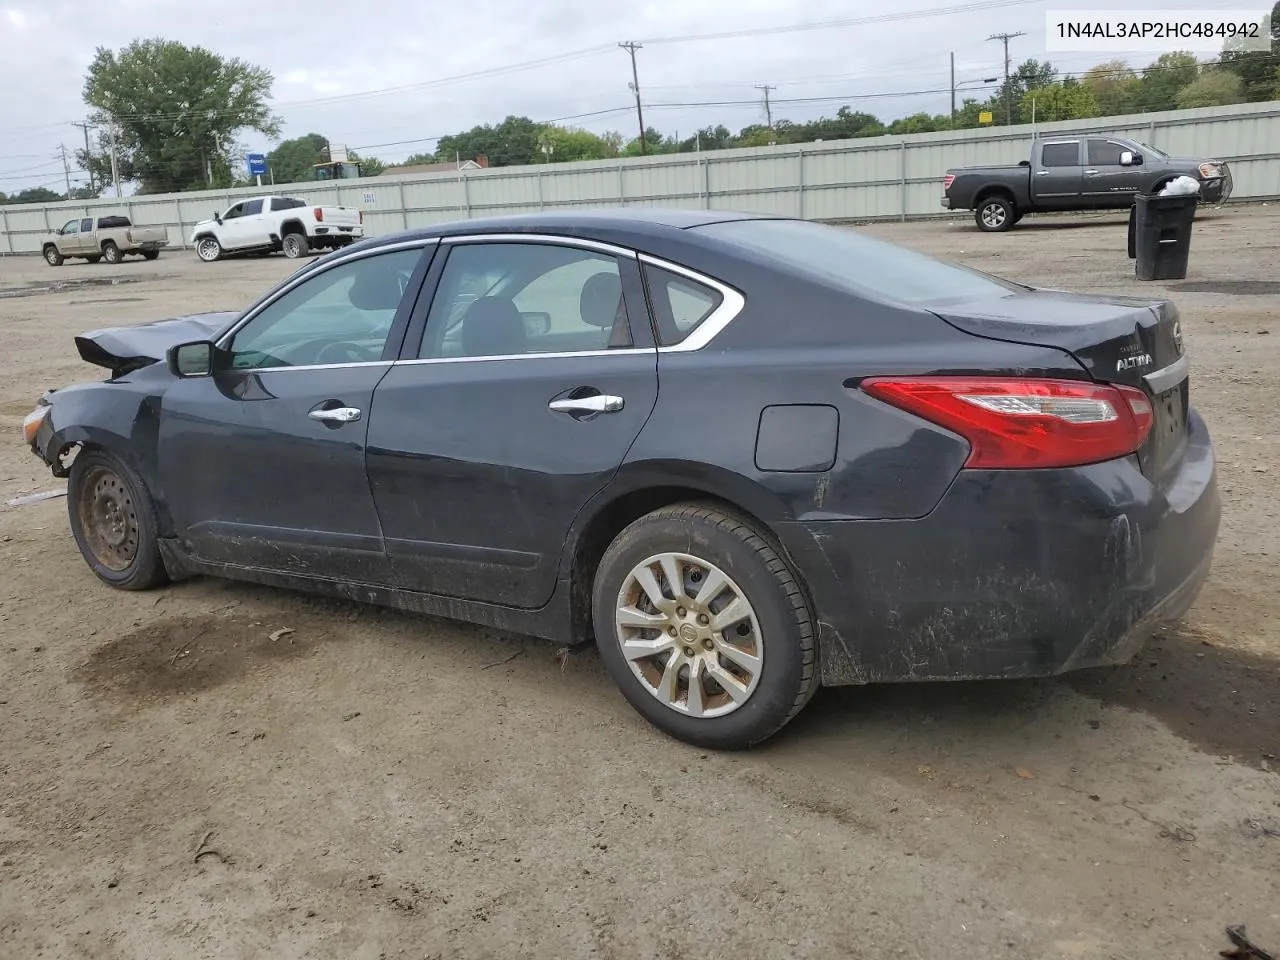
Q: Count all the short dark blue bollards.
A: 0